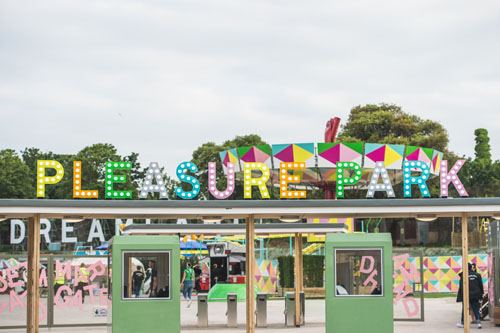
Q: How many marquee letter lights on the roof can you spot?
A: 12